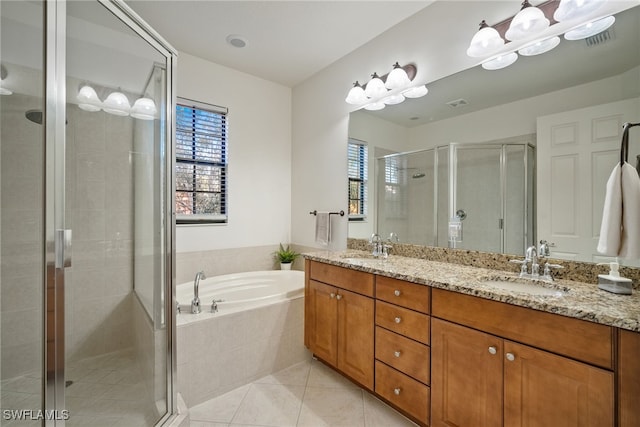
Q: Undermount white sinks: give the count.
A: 2